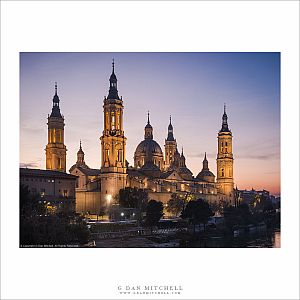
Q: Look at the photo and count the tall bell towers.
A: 4